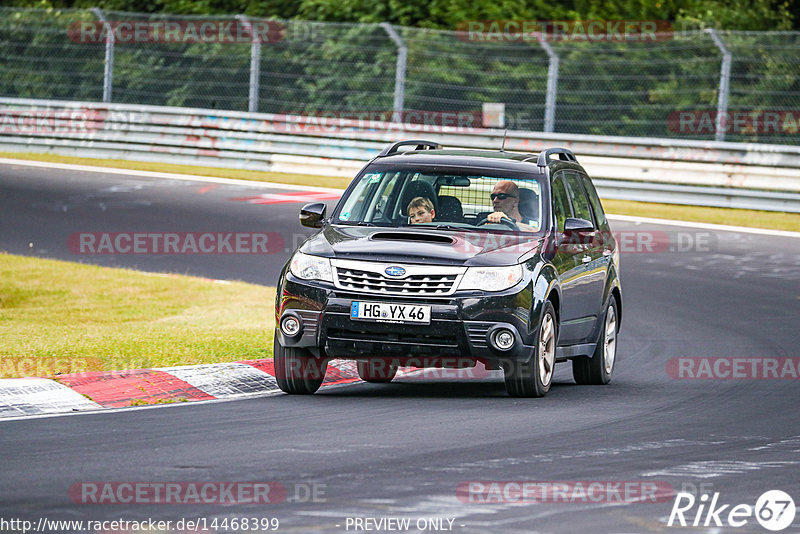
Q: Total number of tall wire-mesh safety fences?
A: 1